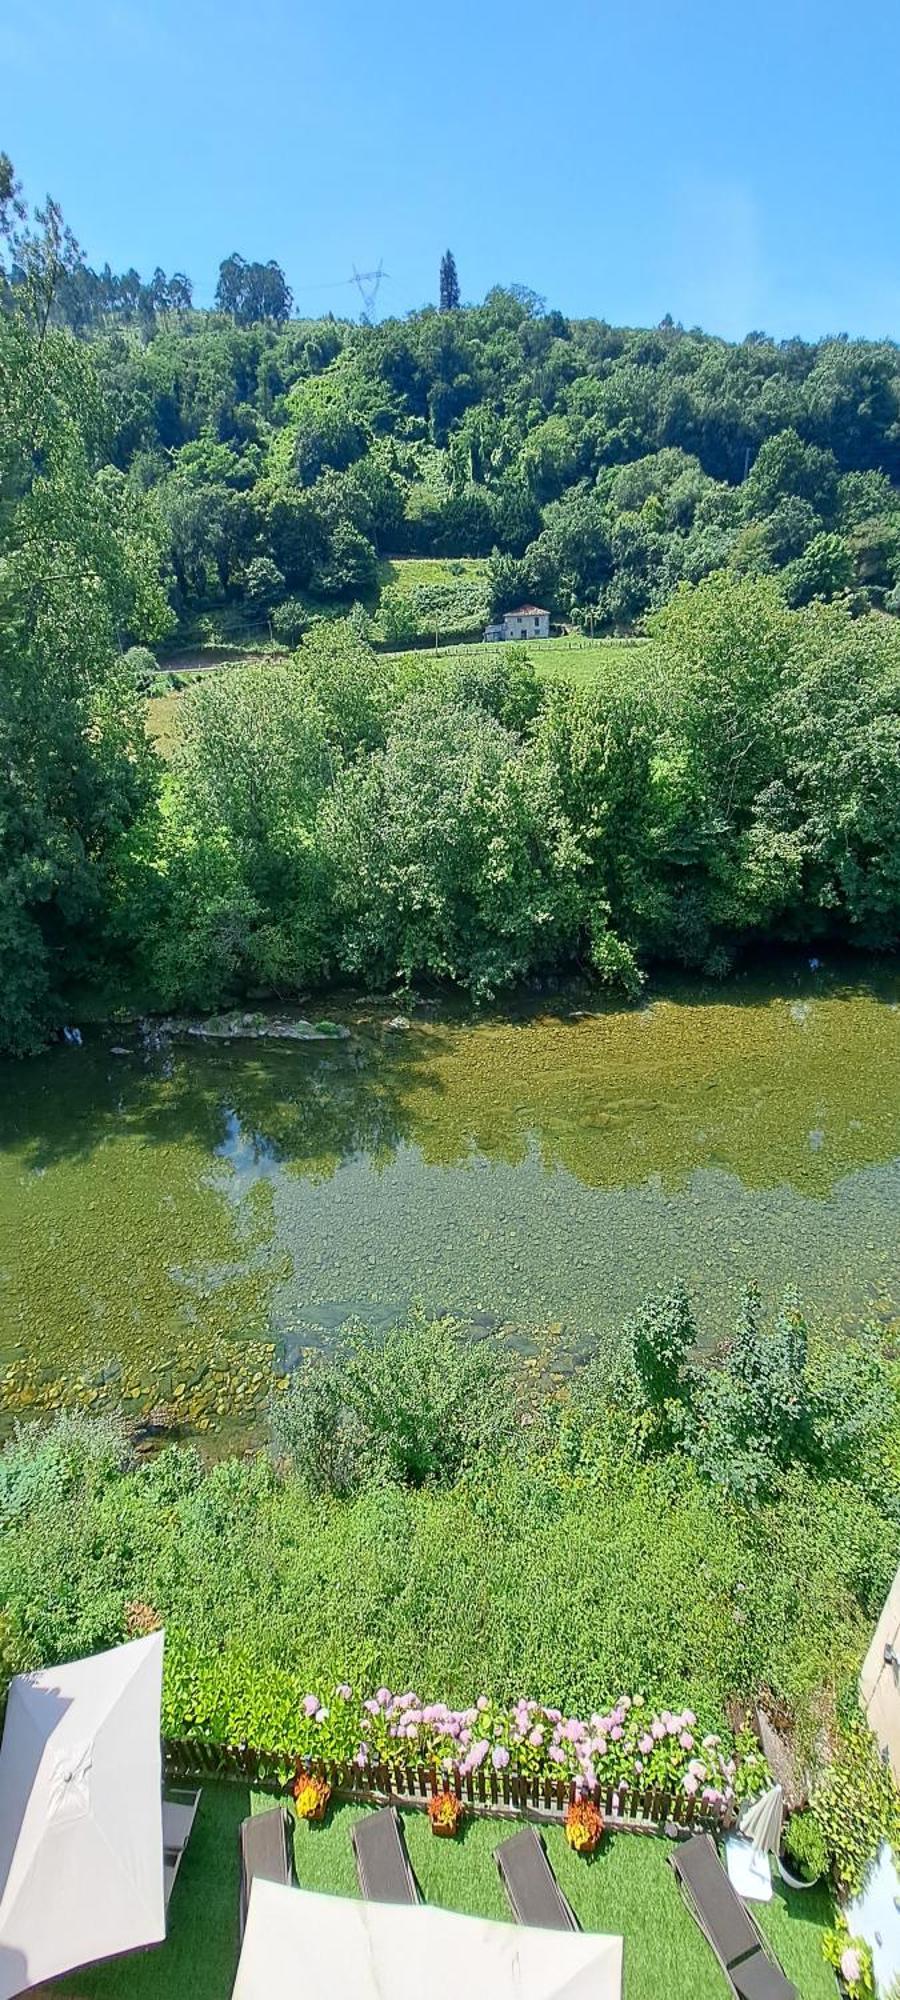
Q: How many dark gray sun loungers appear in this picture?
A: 4